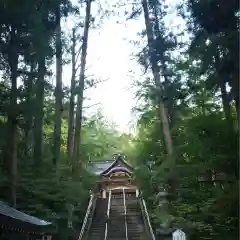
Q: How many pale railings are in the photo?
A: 4